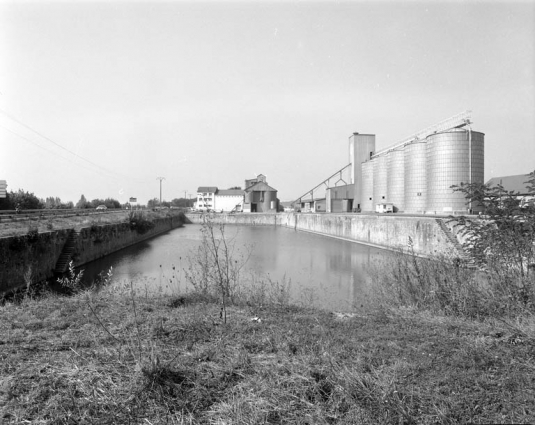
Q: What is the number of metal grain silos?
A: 5